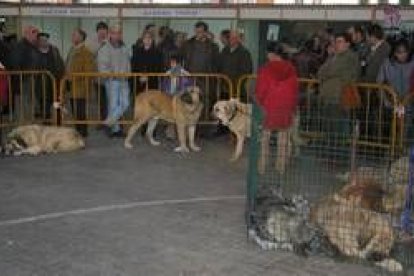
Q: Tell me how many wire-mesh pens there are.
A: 1